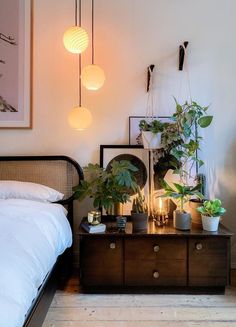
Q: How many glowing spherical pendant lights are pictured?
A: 3